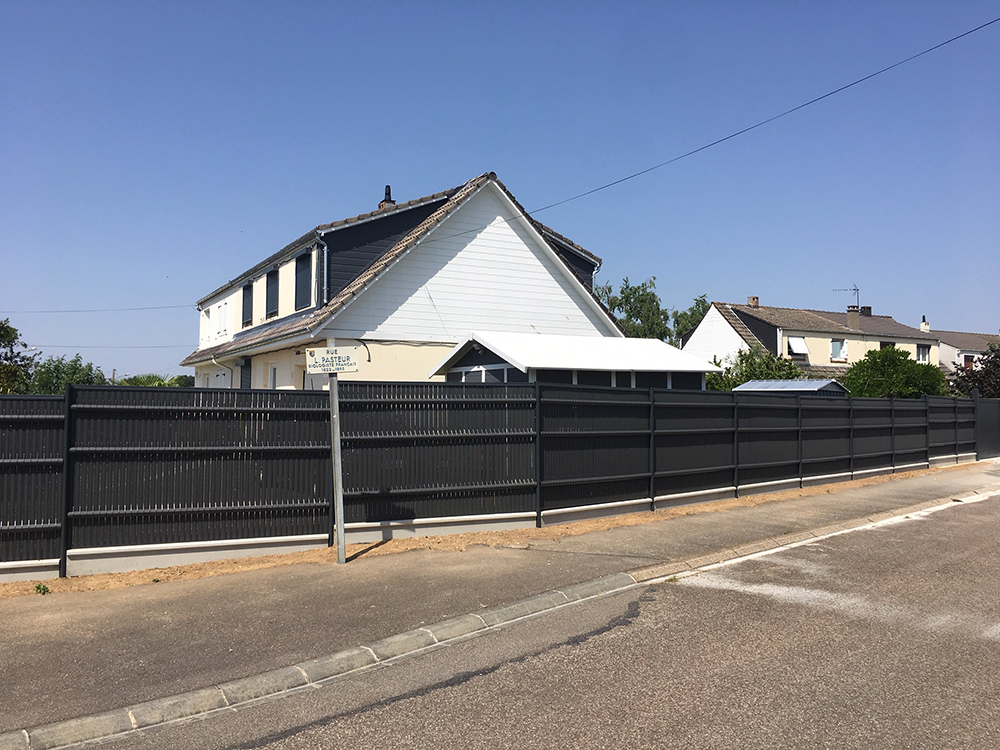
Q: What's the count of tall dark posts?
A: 11